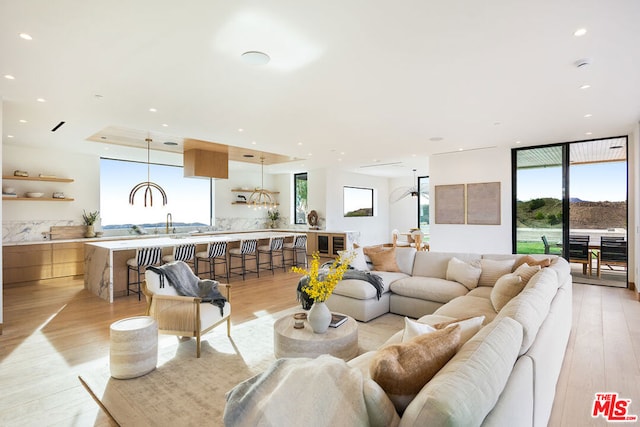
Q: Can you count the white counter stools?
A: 6